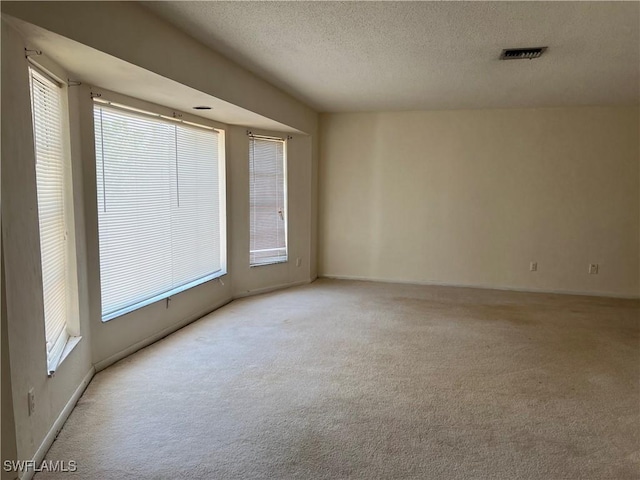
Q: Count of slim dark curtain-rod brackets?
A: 6